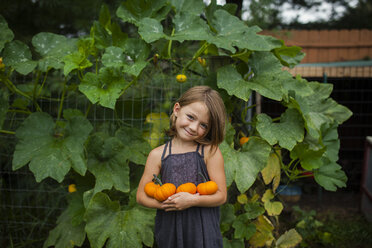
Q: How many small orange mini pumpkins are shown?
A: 4